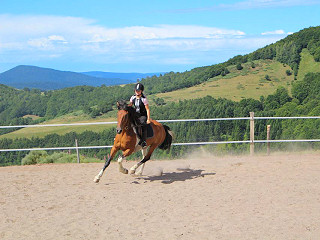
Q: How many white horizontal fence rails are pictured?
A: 2